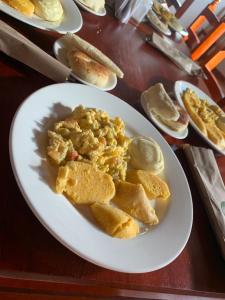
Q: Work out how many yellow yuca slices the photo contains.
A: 4